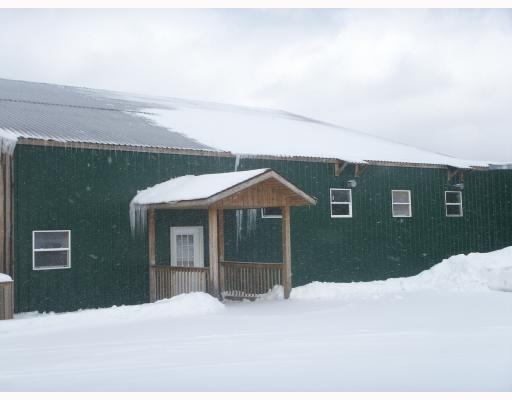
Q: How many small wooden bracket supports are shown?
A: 4